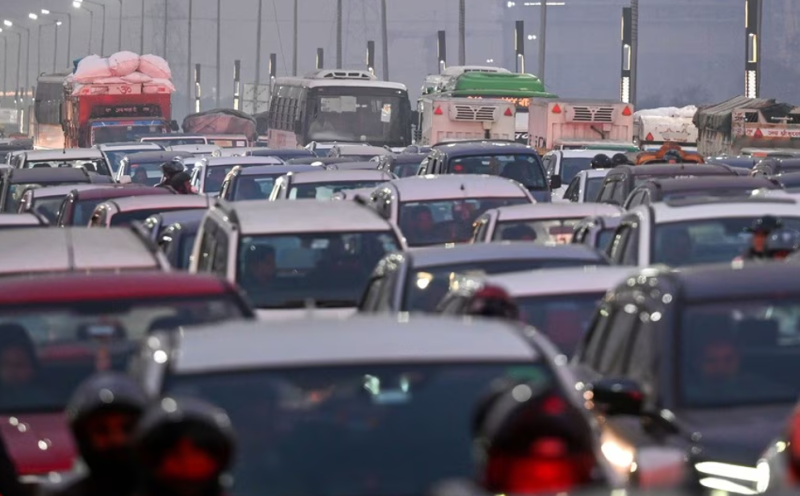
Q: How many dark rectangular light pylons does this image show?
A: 9